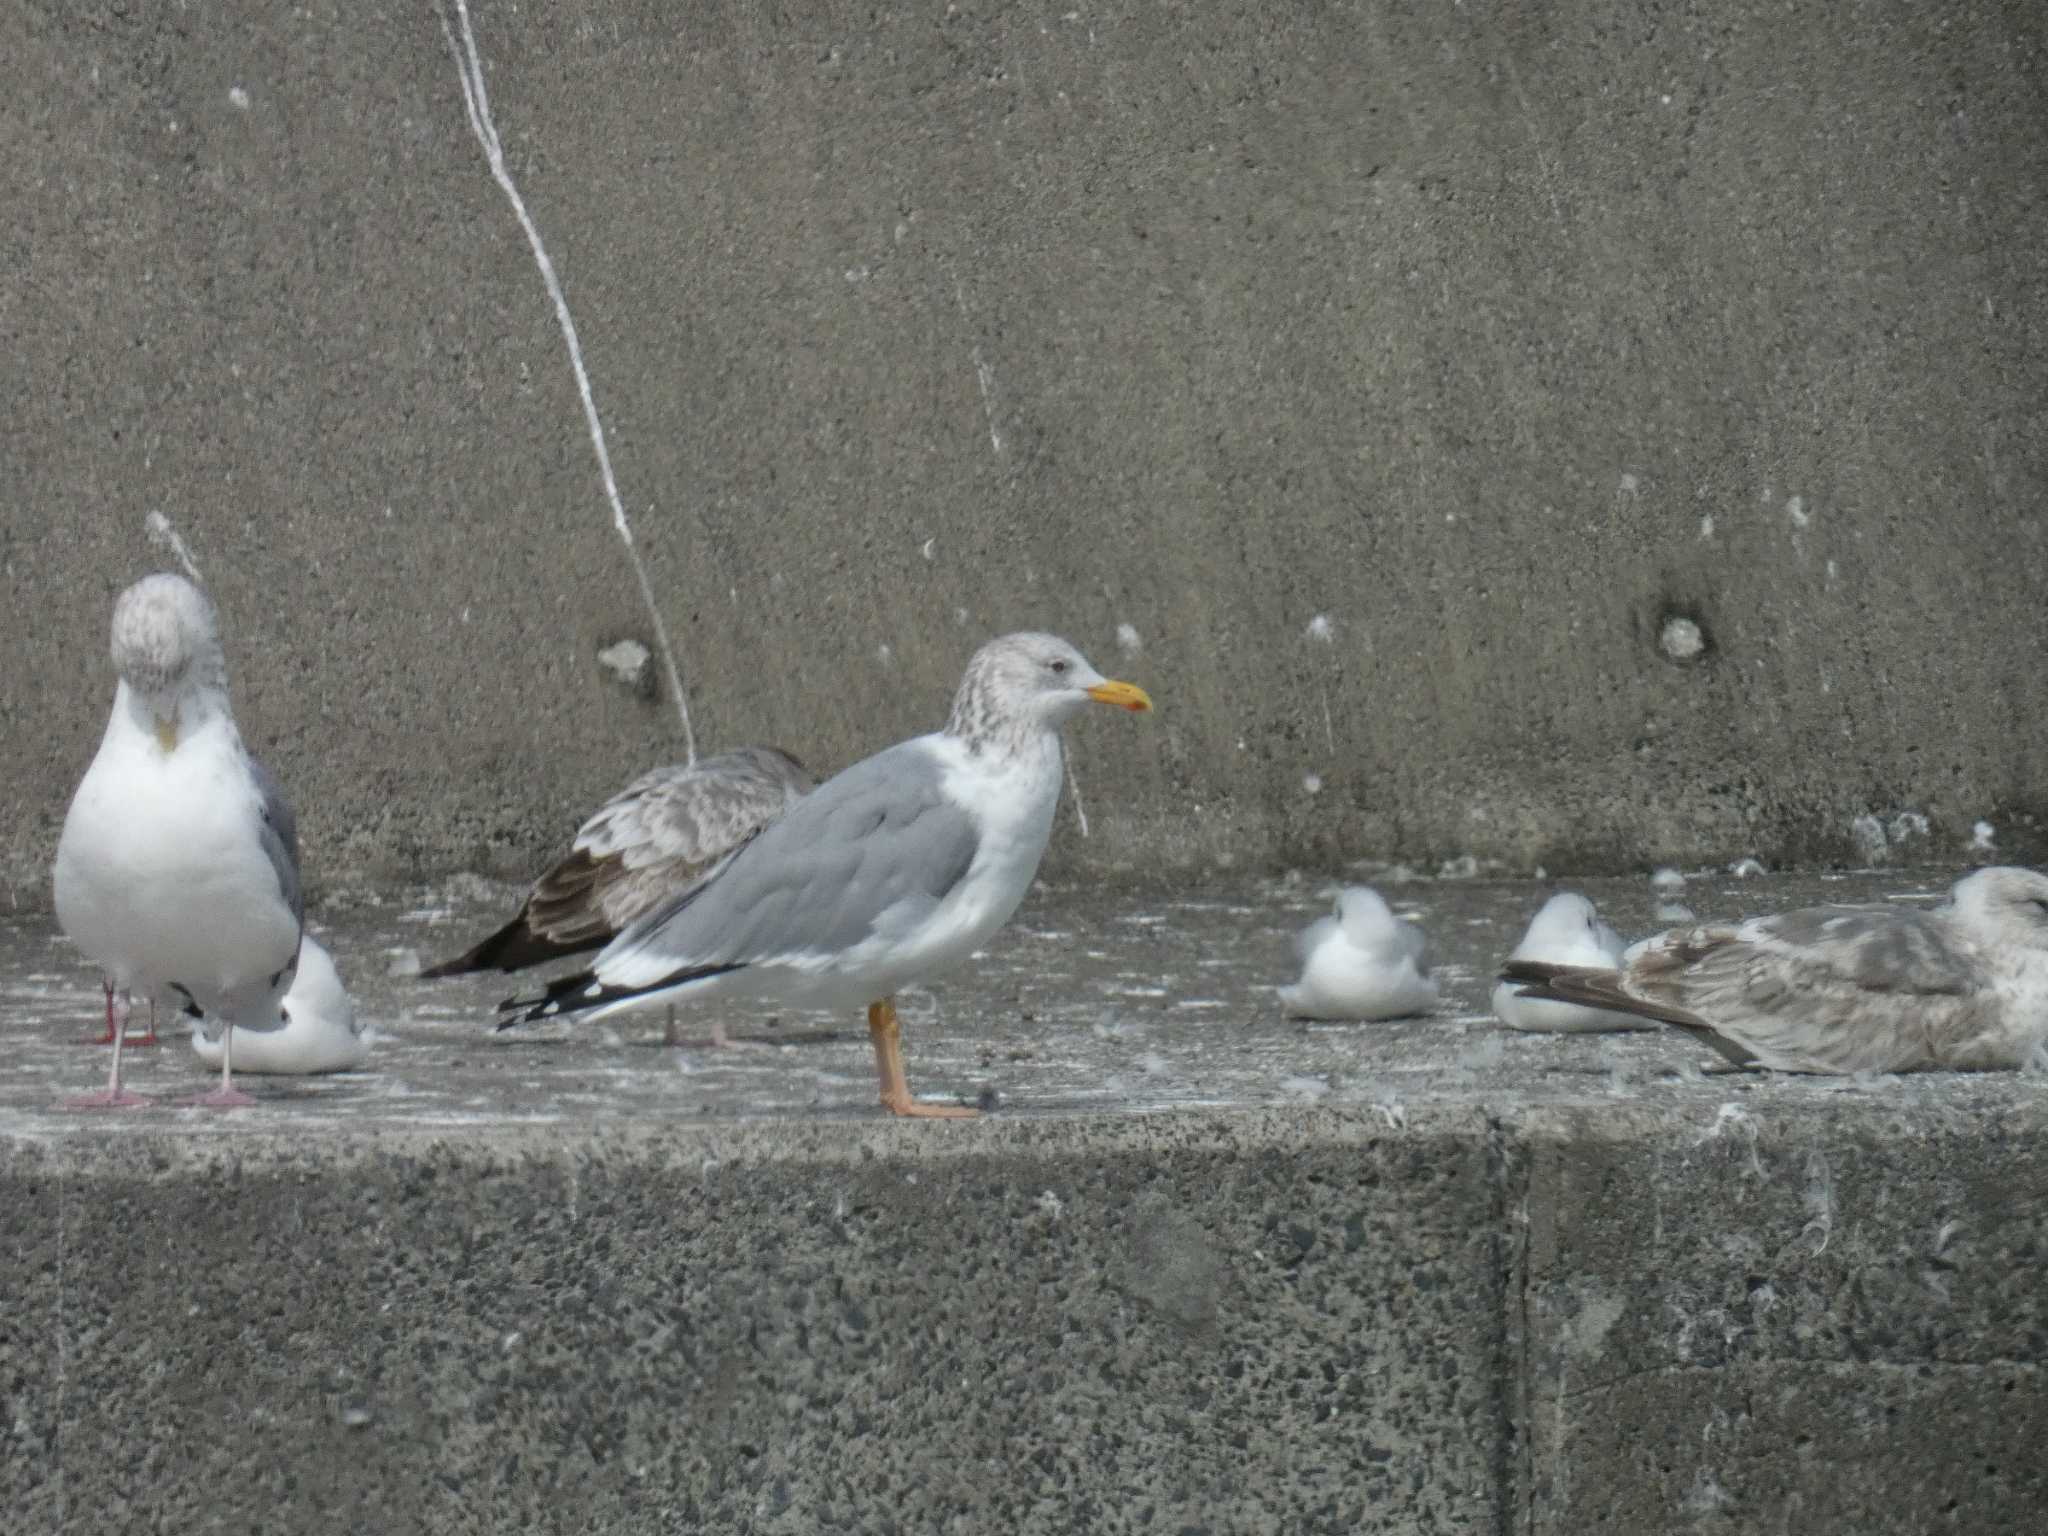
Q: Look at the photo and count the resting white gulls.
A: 3